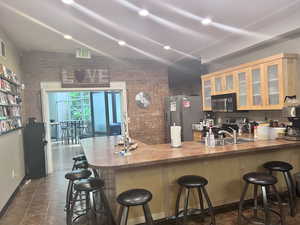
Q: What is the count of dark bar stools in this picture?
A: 8